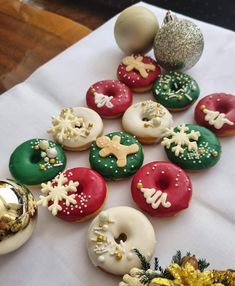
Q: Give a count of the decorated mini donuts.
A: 12